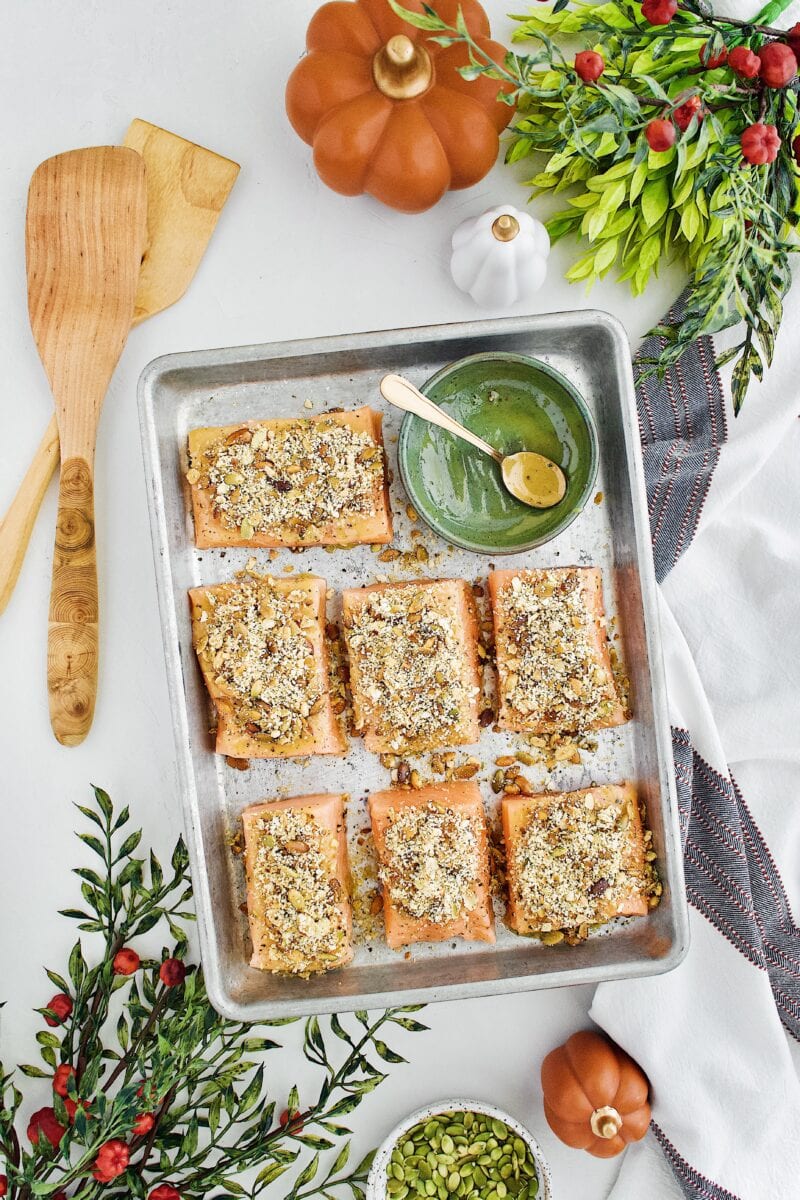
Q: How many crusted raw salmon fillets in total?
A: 7